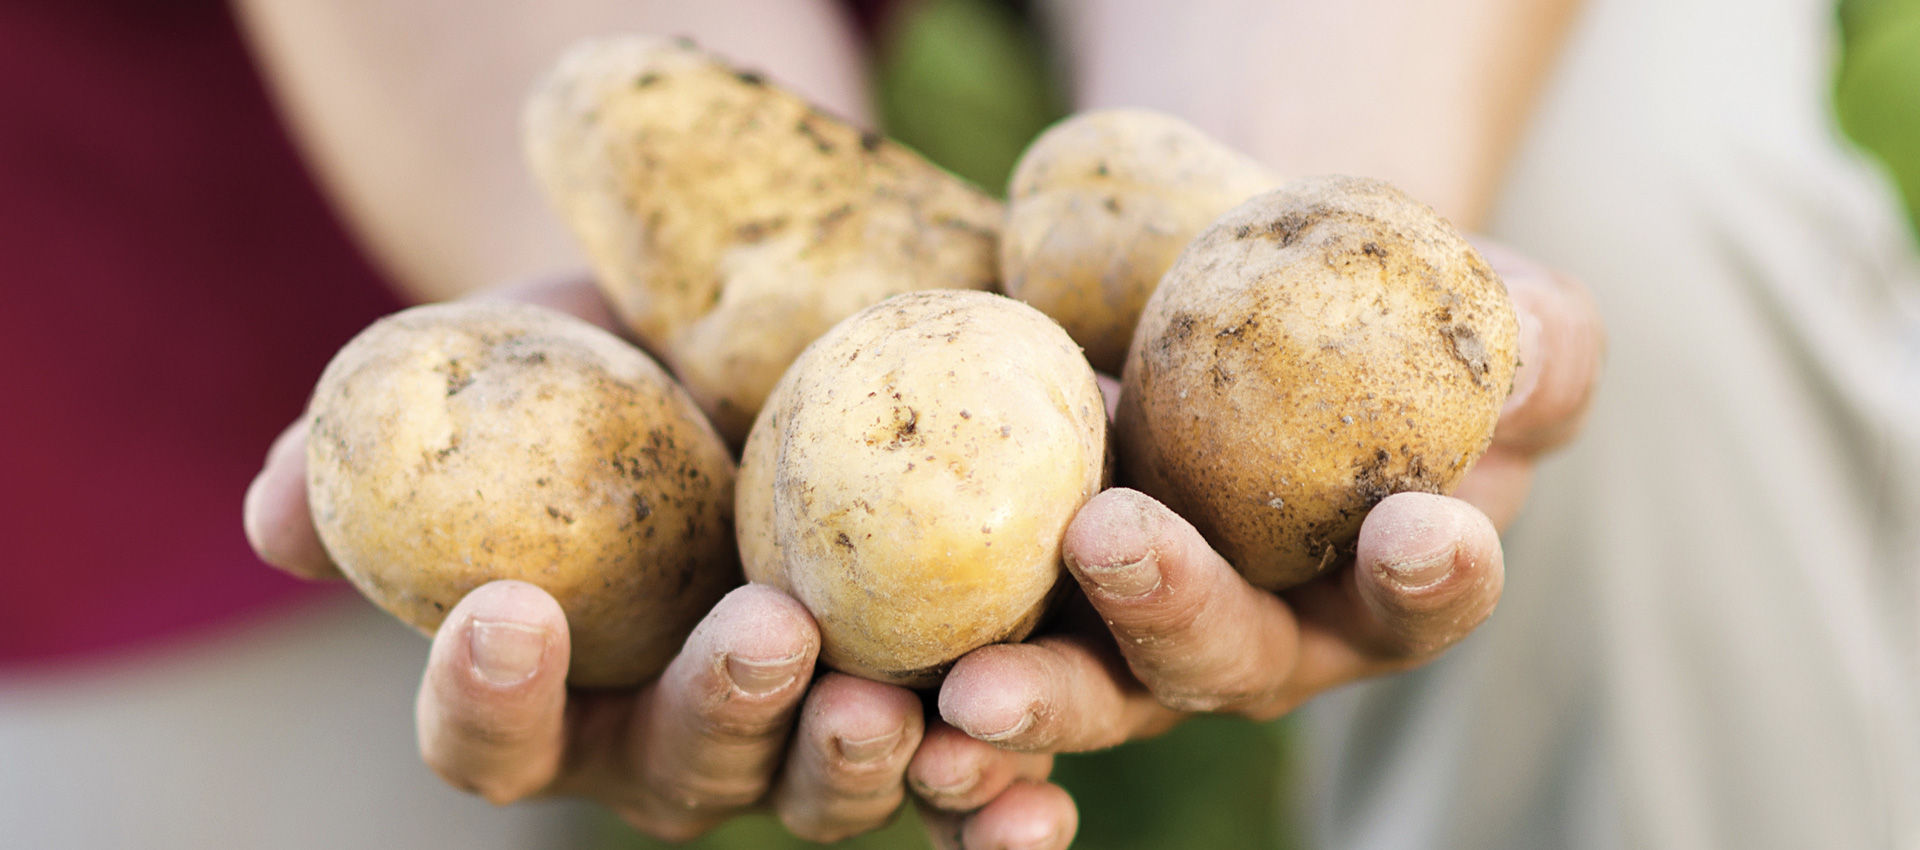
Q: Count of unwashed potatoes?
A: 5